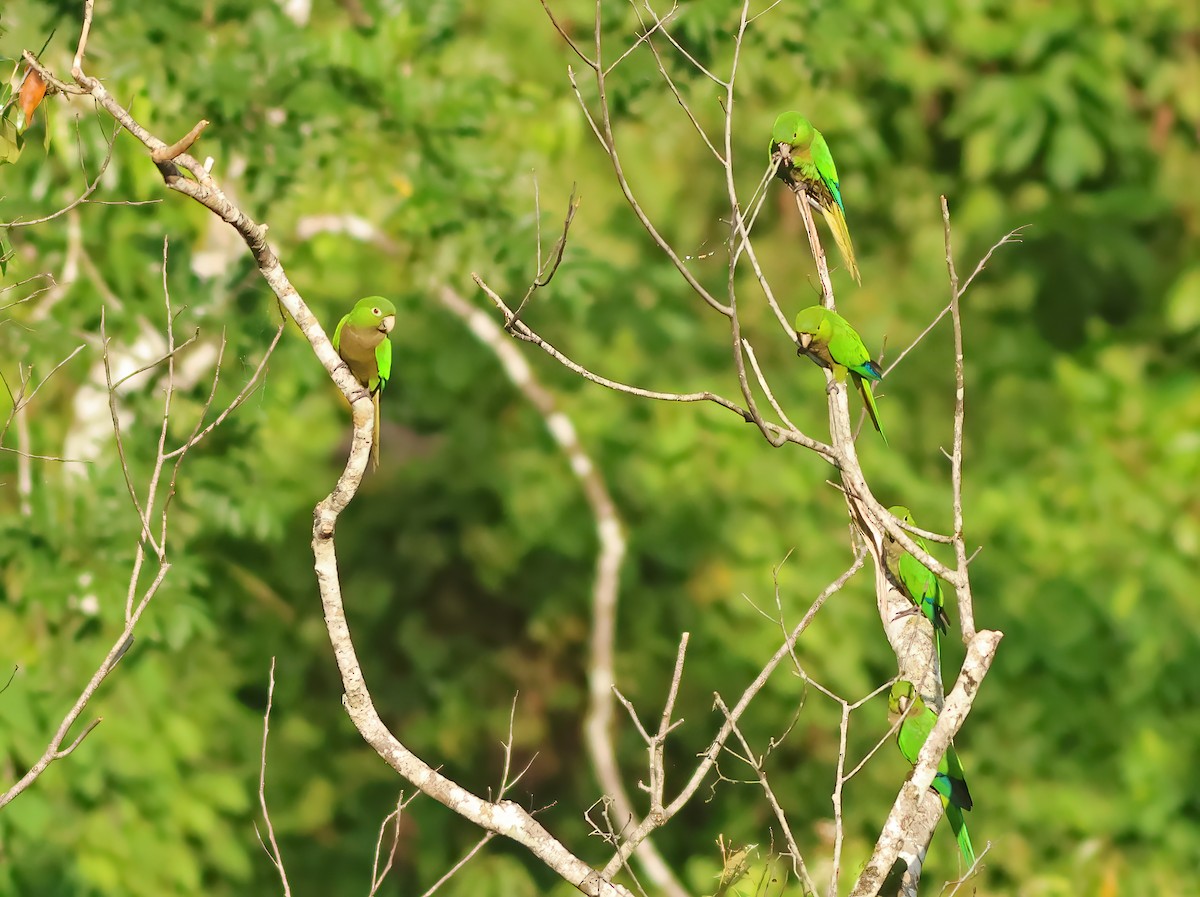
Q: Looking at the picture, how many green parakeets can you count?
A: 5